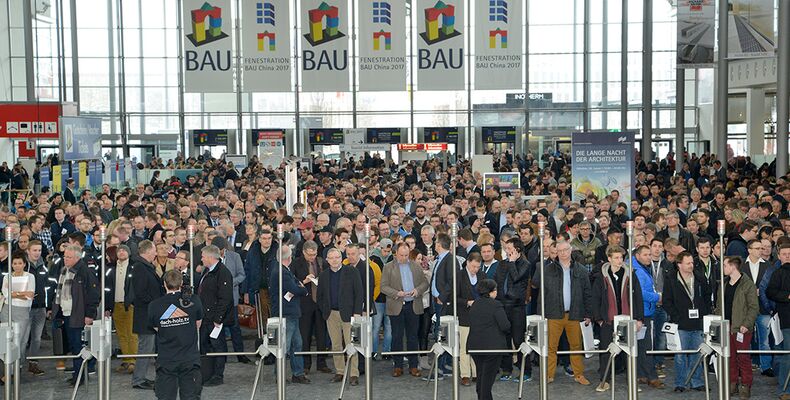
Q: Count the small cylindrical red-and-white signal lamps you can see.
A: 9